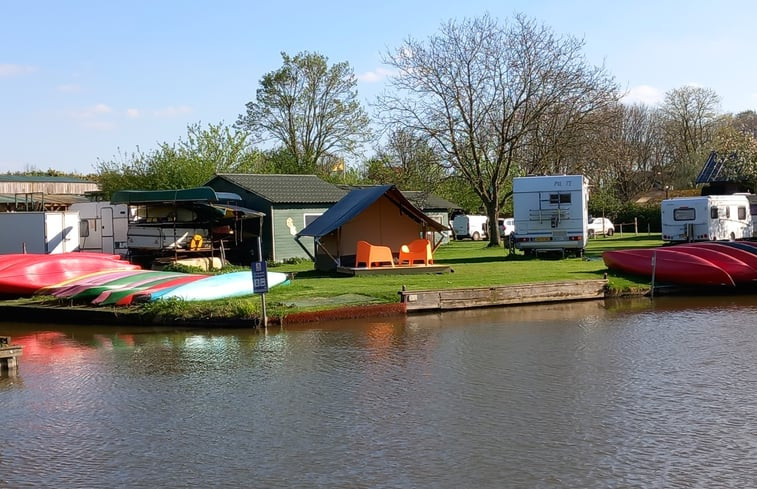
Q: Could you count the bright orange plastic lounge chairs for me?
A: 2